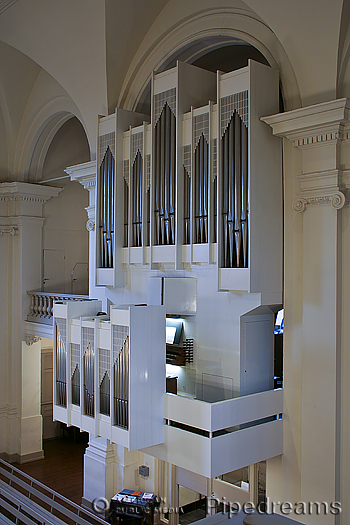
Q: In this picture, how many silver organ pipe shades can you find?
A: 14